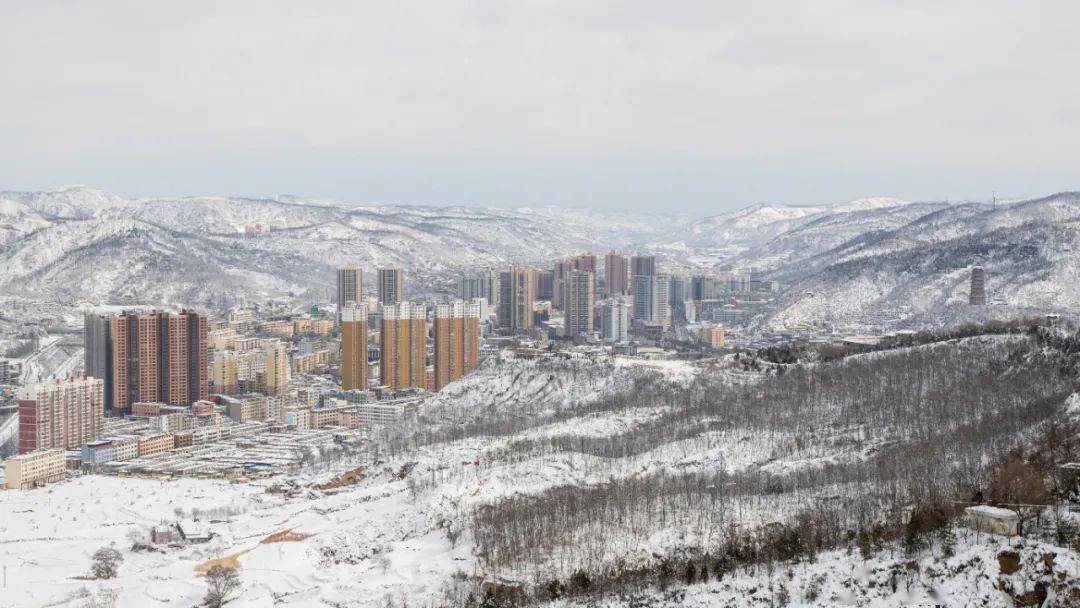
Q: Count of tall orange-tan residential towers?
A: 3